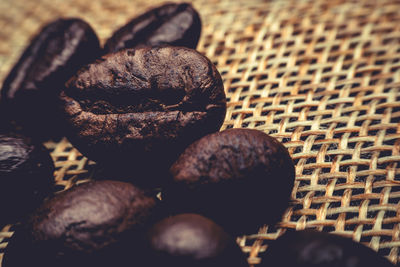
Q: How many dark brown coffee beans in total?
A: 8